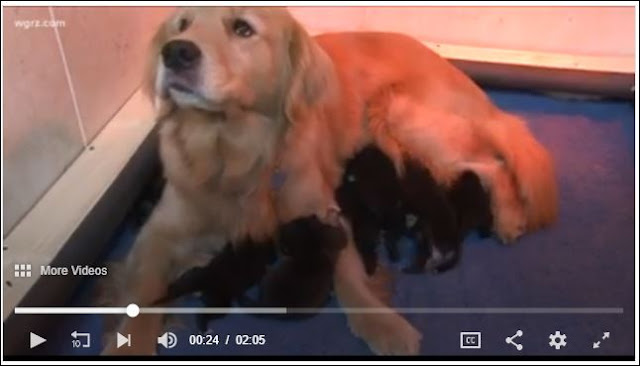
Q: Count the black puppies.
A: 5